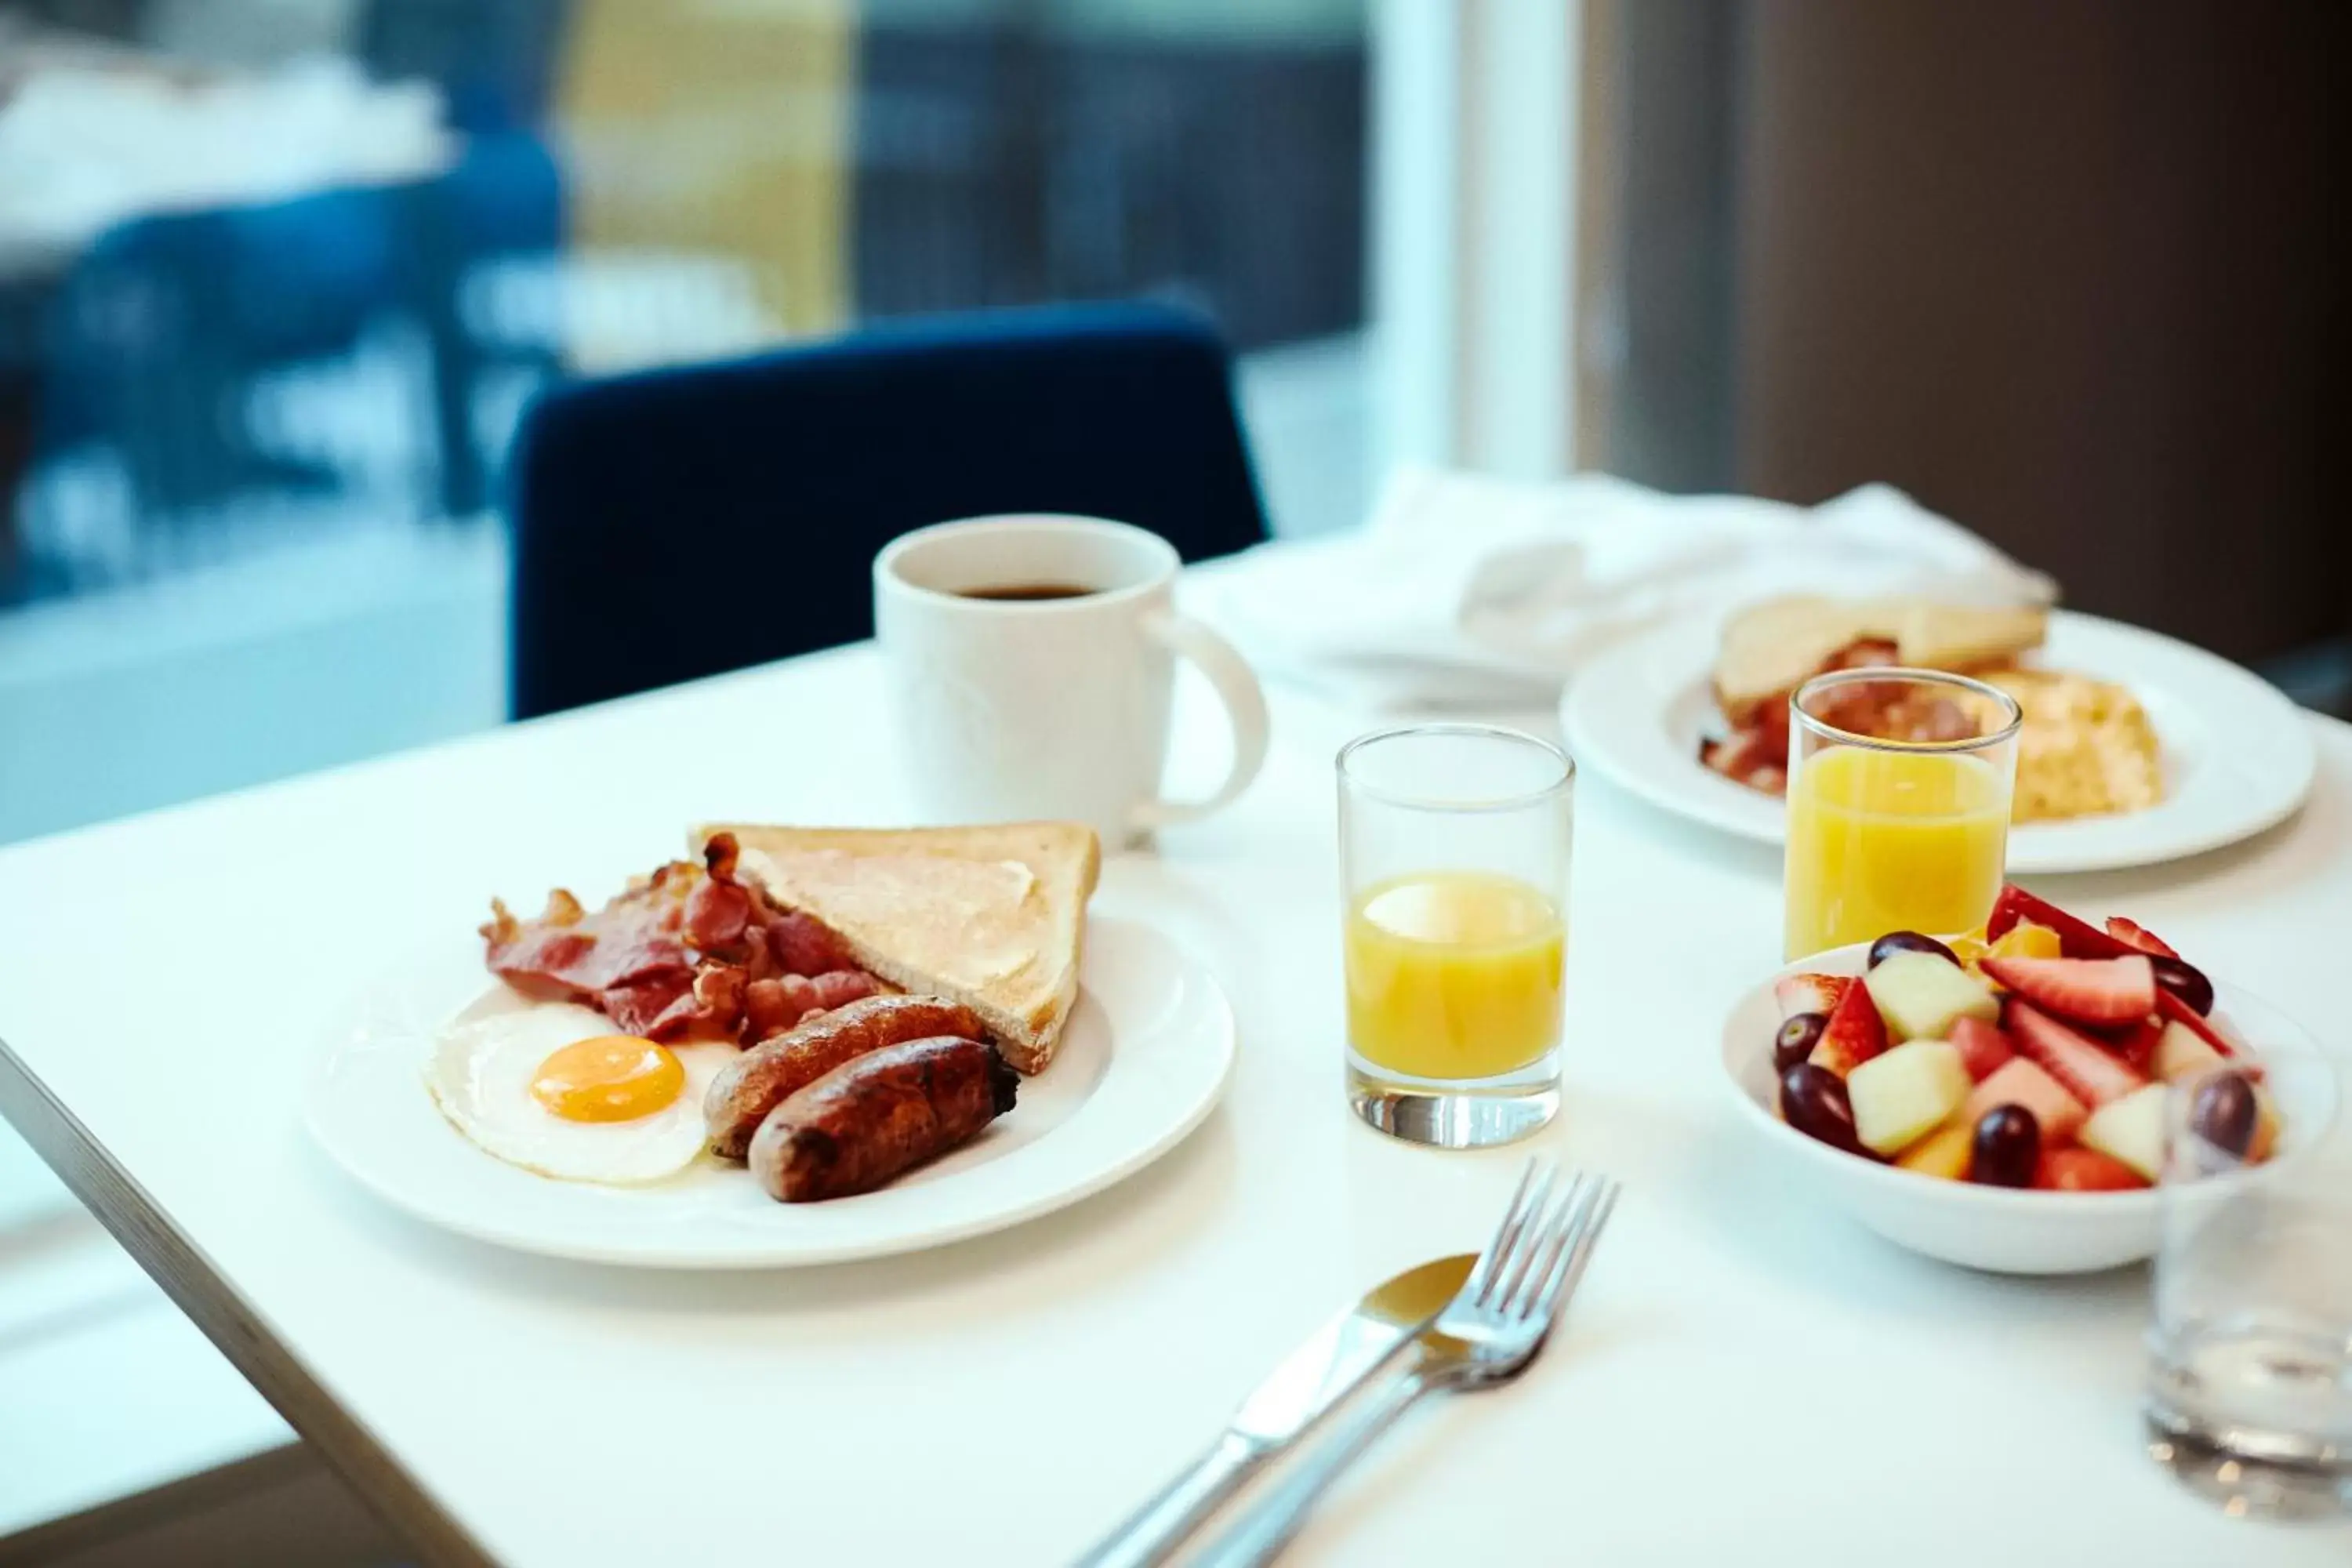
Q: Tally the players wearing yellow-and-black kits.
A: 0